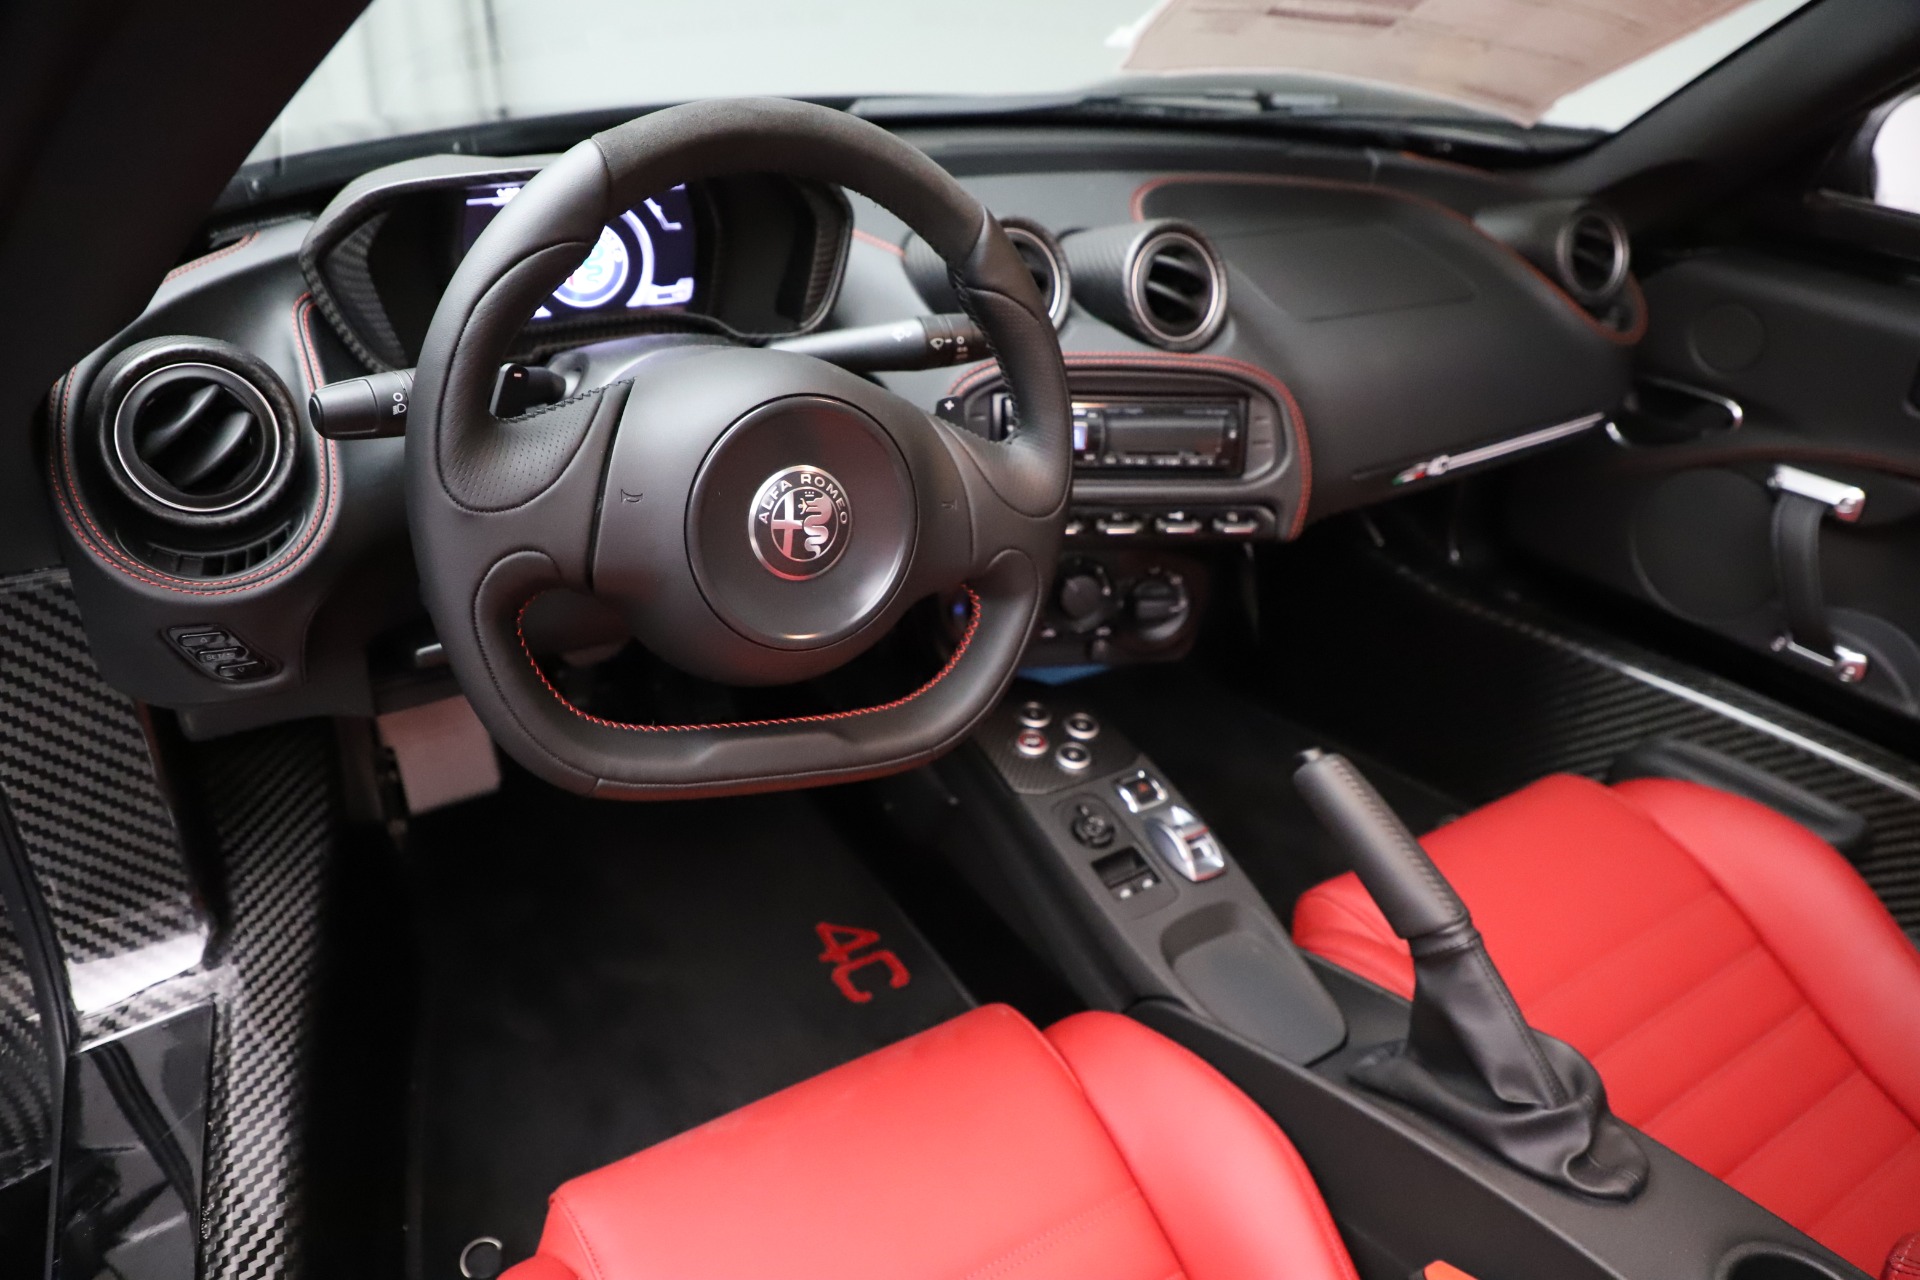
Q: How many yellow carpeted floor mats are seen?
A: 0